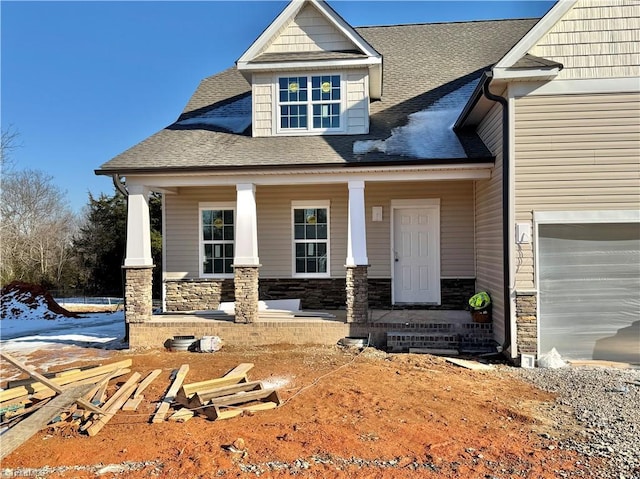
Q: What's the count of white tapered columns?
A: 3